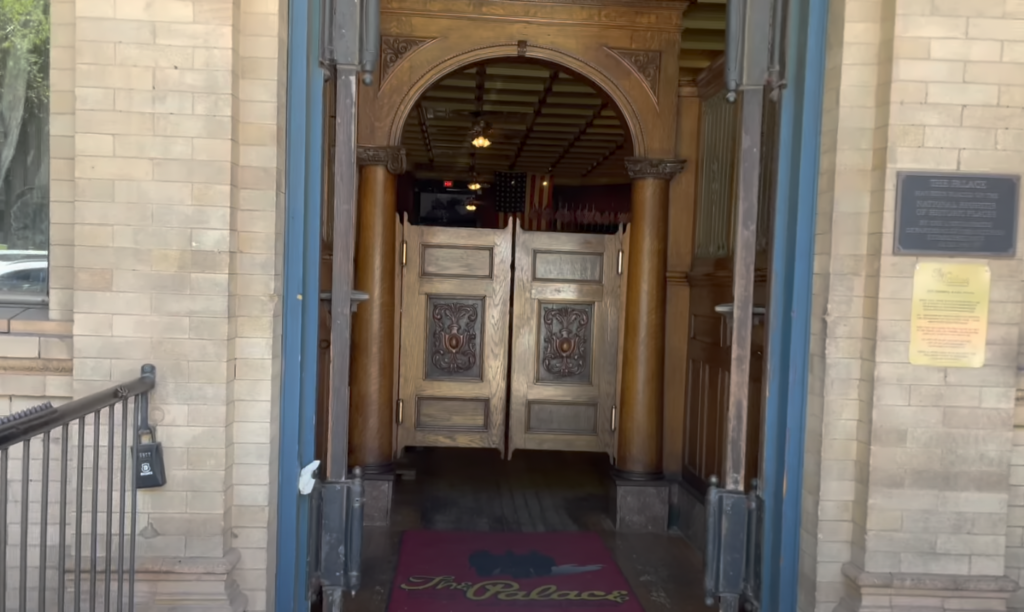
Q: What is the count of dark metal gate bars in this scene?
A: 9